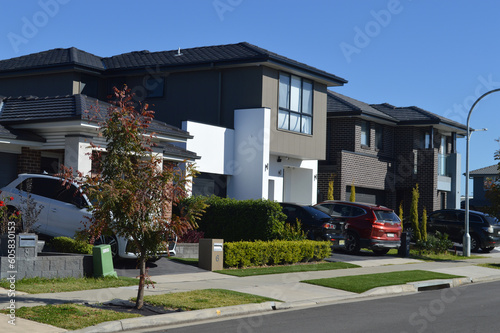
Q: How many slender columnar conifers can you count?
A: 5